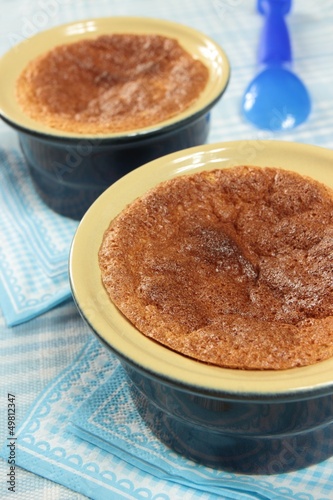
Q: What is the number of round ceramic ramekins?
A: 2